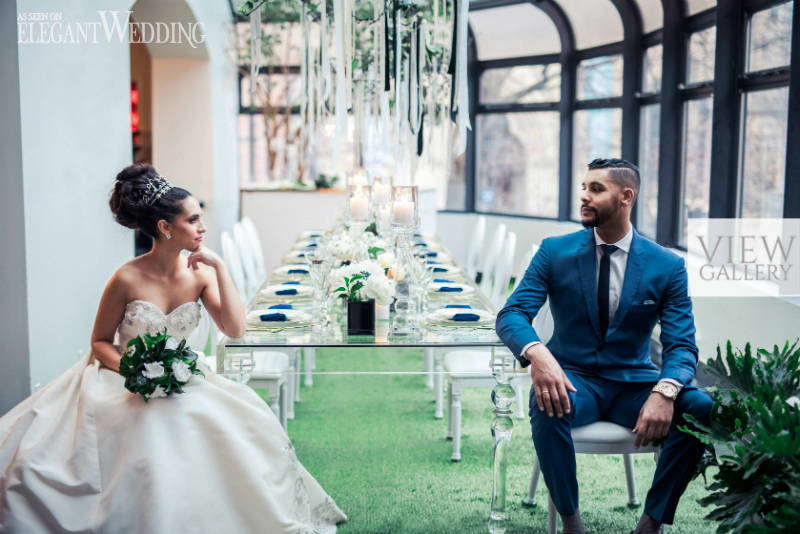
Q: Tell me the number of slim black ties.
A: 1